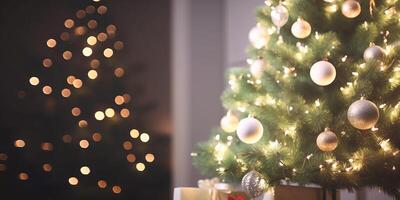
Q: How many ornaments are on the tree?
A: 12